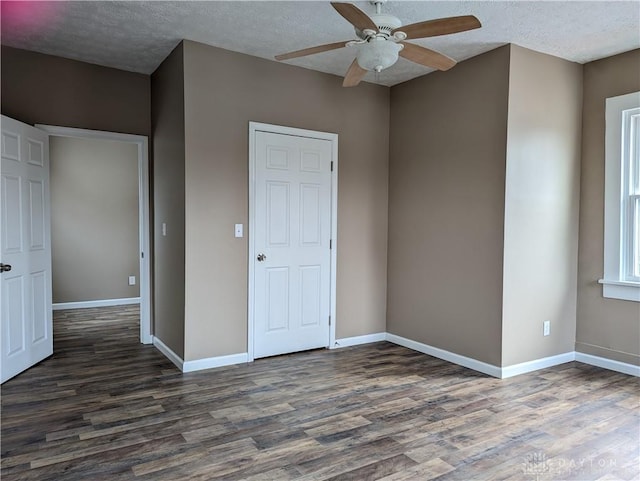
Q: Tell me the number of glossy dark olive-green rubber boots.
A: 0